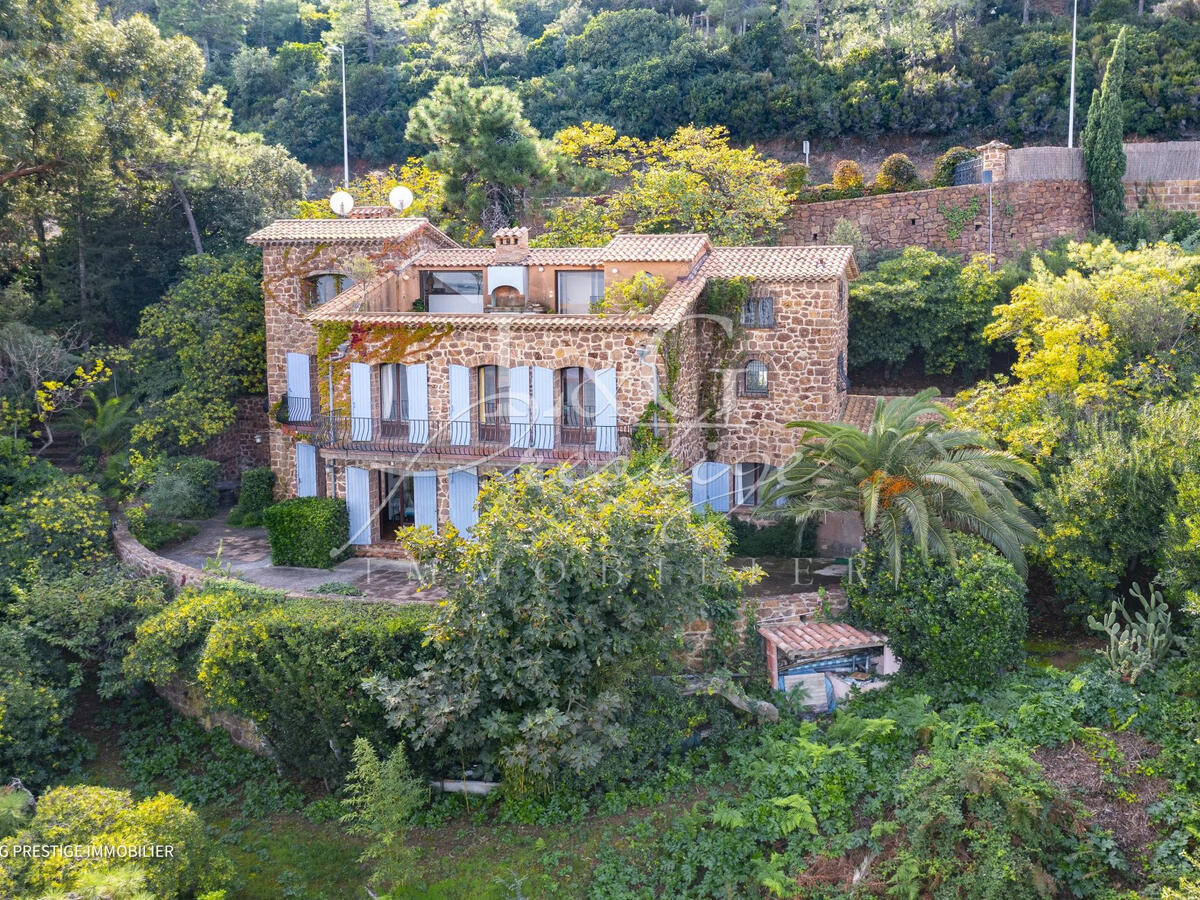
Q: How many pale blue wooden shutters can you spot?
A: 12